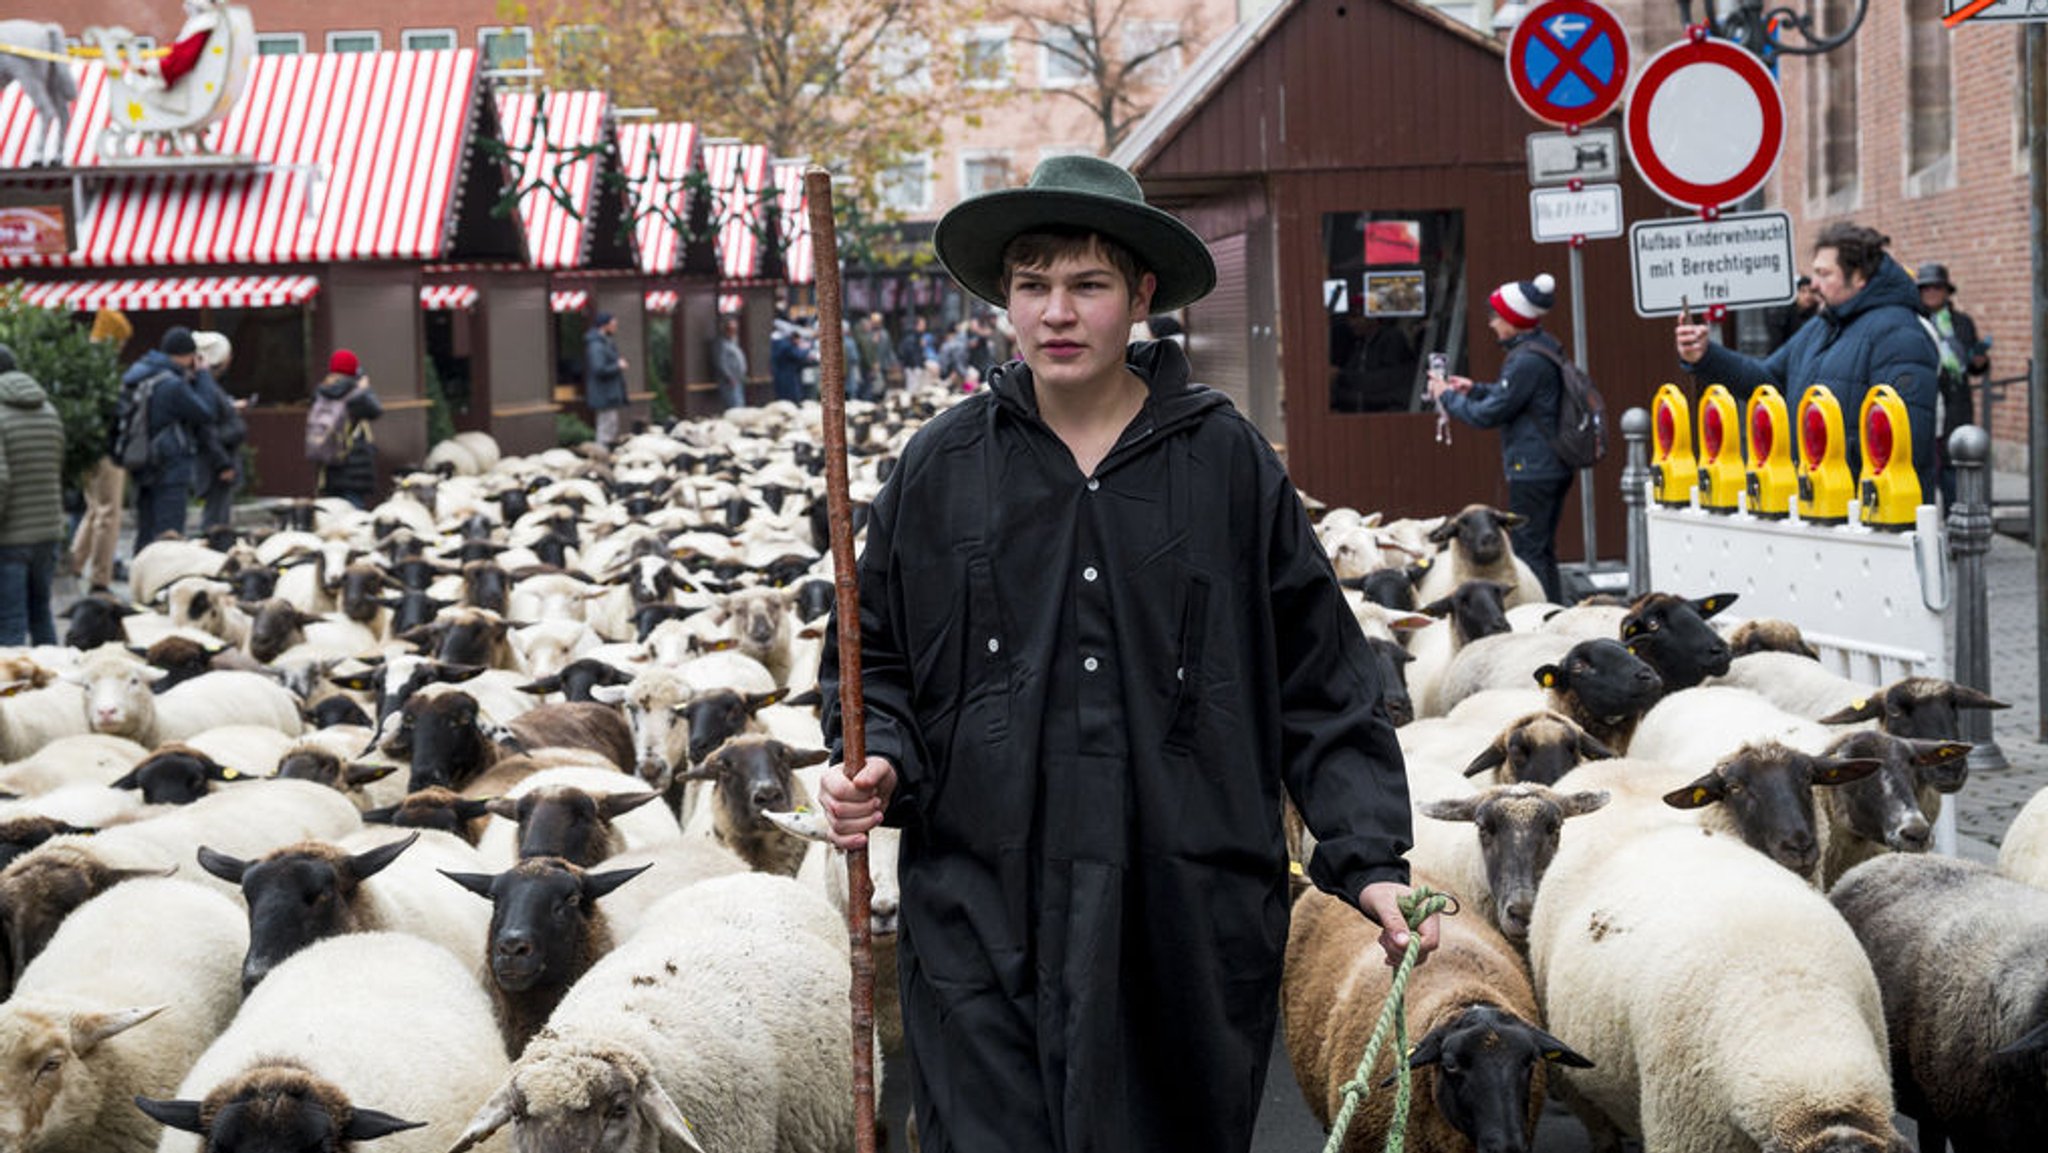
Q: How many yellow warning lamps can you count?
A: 5